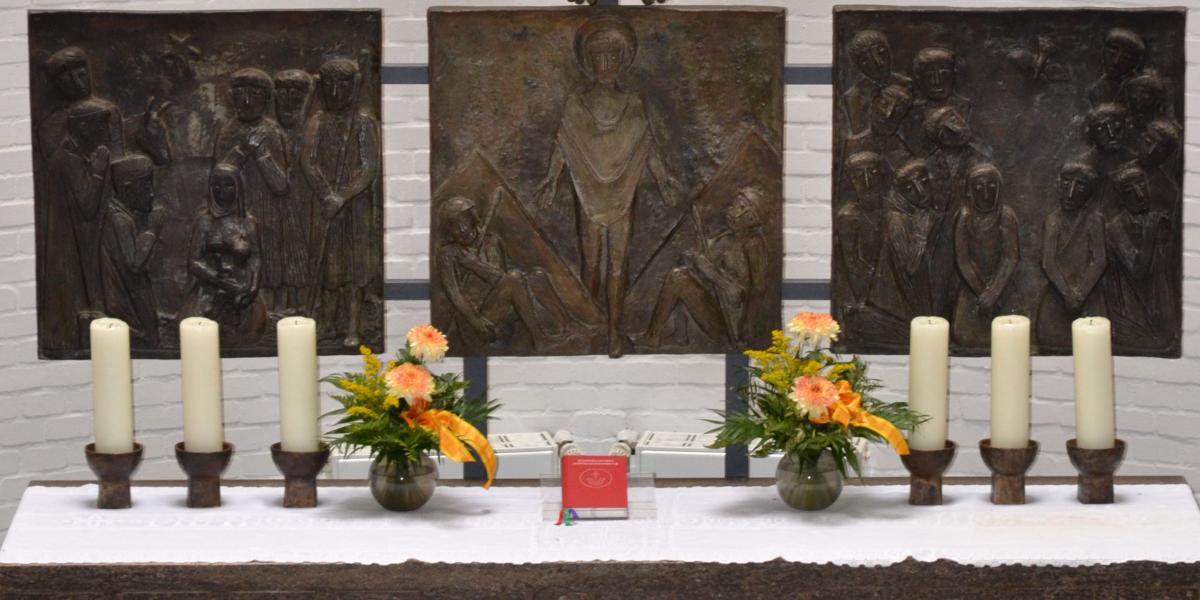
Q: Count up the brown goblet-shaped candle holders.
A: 6